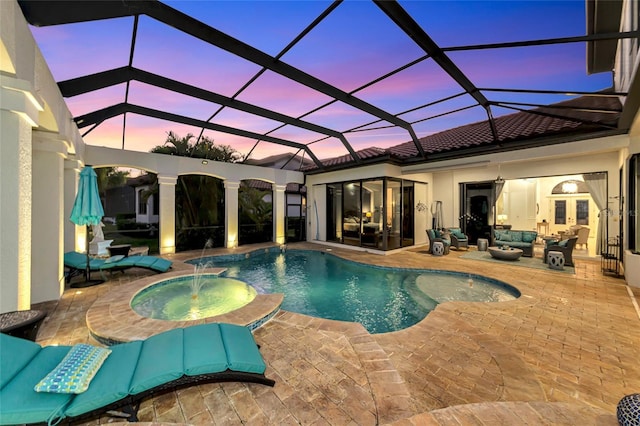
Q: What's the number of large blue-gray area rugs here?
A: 1